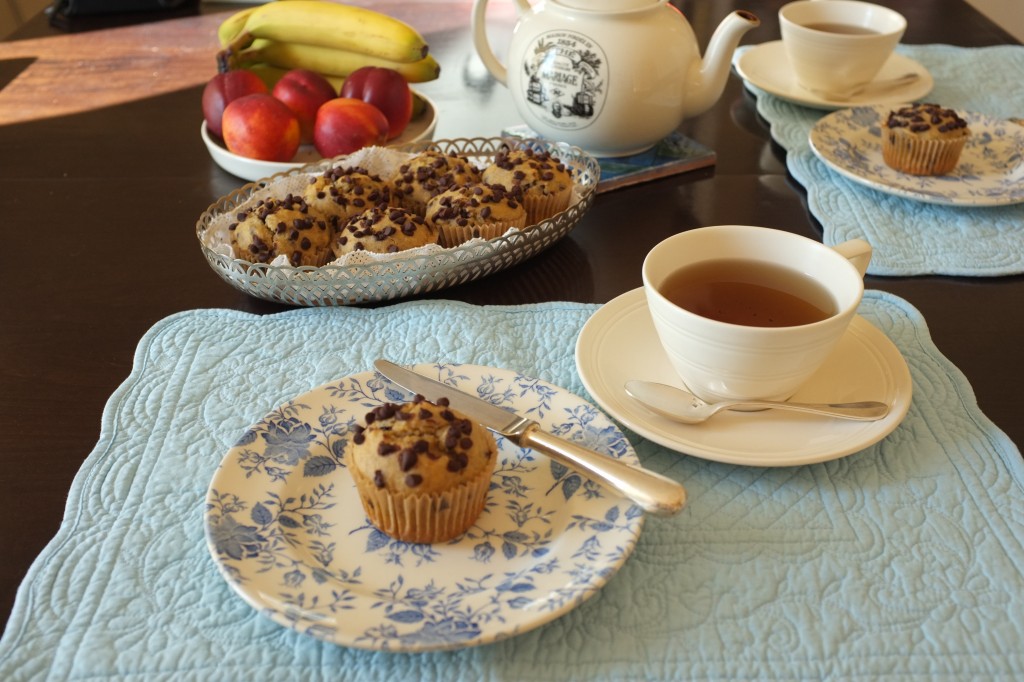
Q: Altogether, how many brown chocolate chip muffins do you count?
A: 8